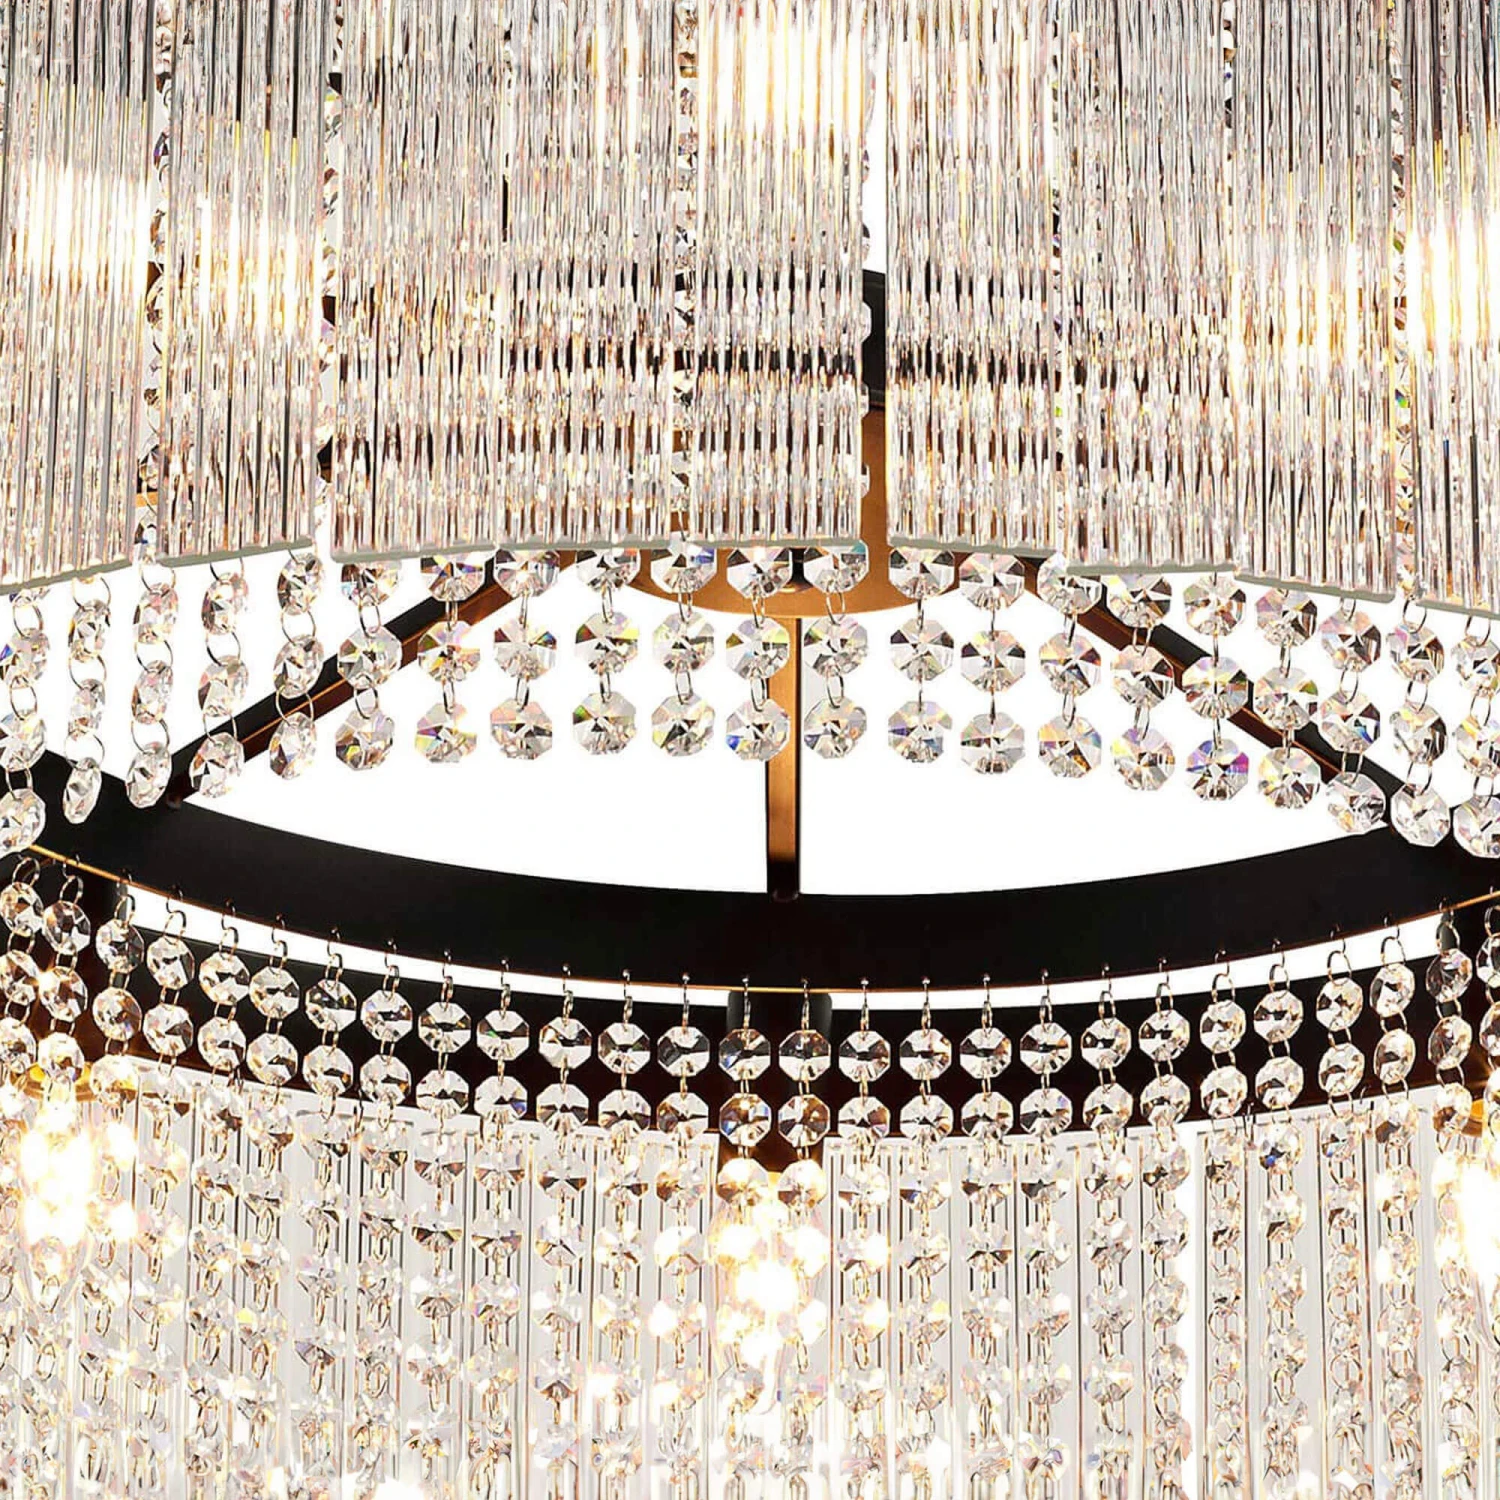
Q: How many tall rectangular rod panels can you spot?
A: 9